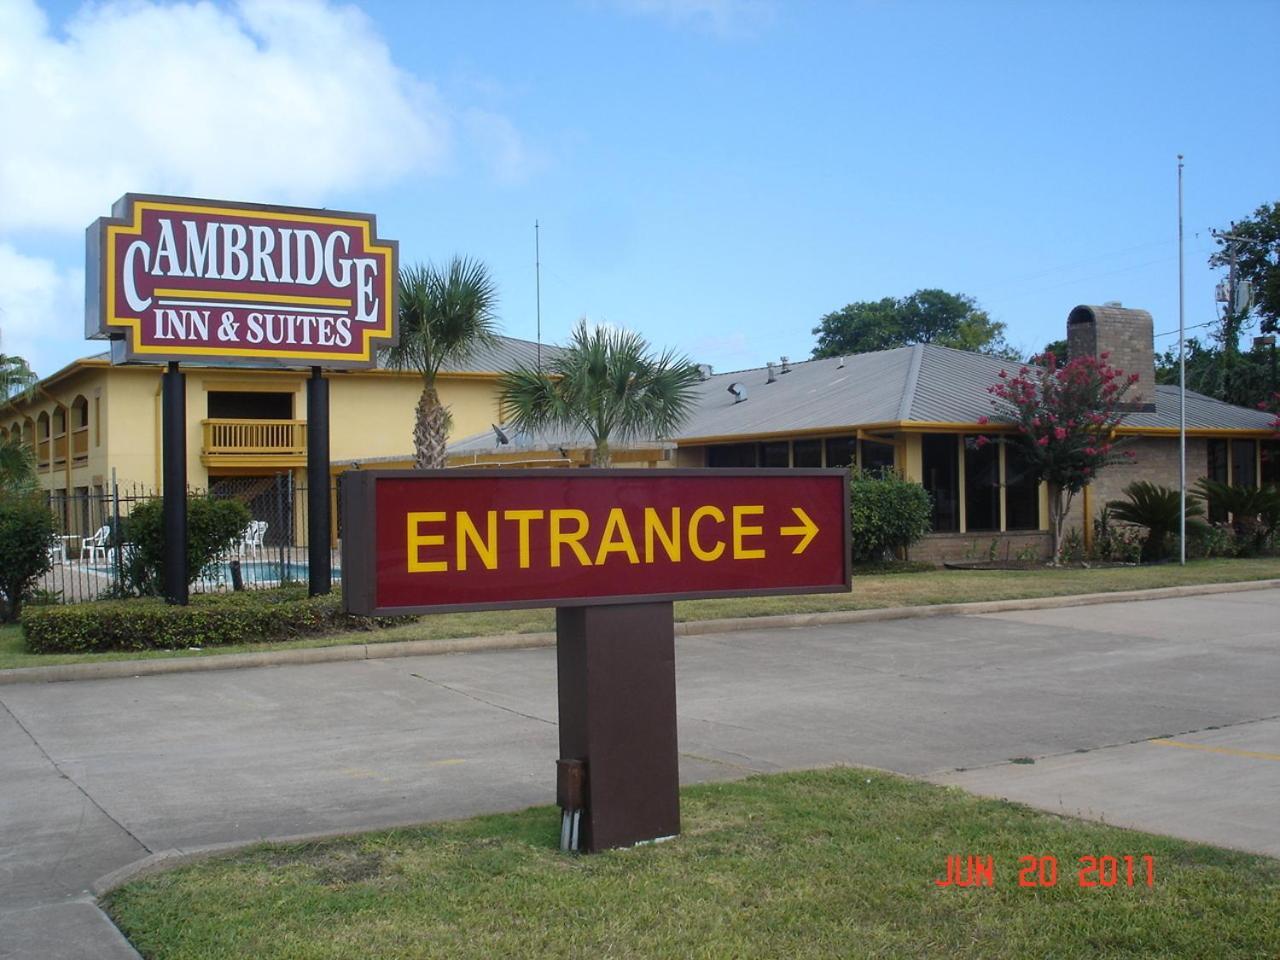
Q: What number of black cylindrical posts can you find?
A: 2